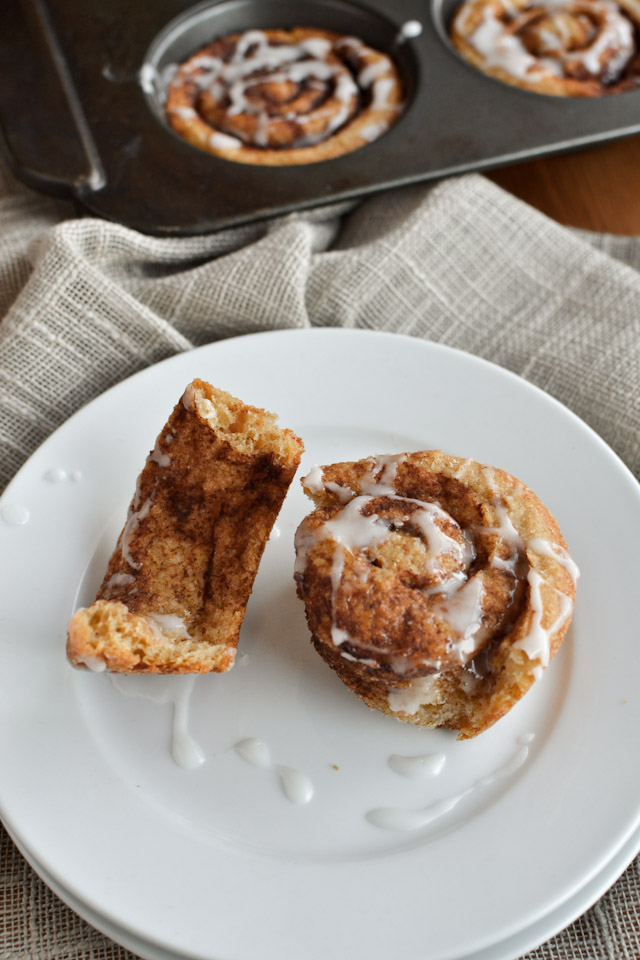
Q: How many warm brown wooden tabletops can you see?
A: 1